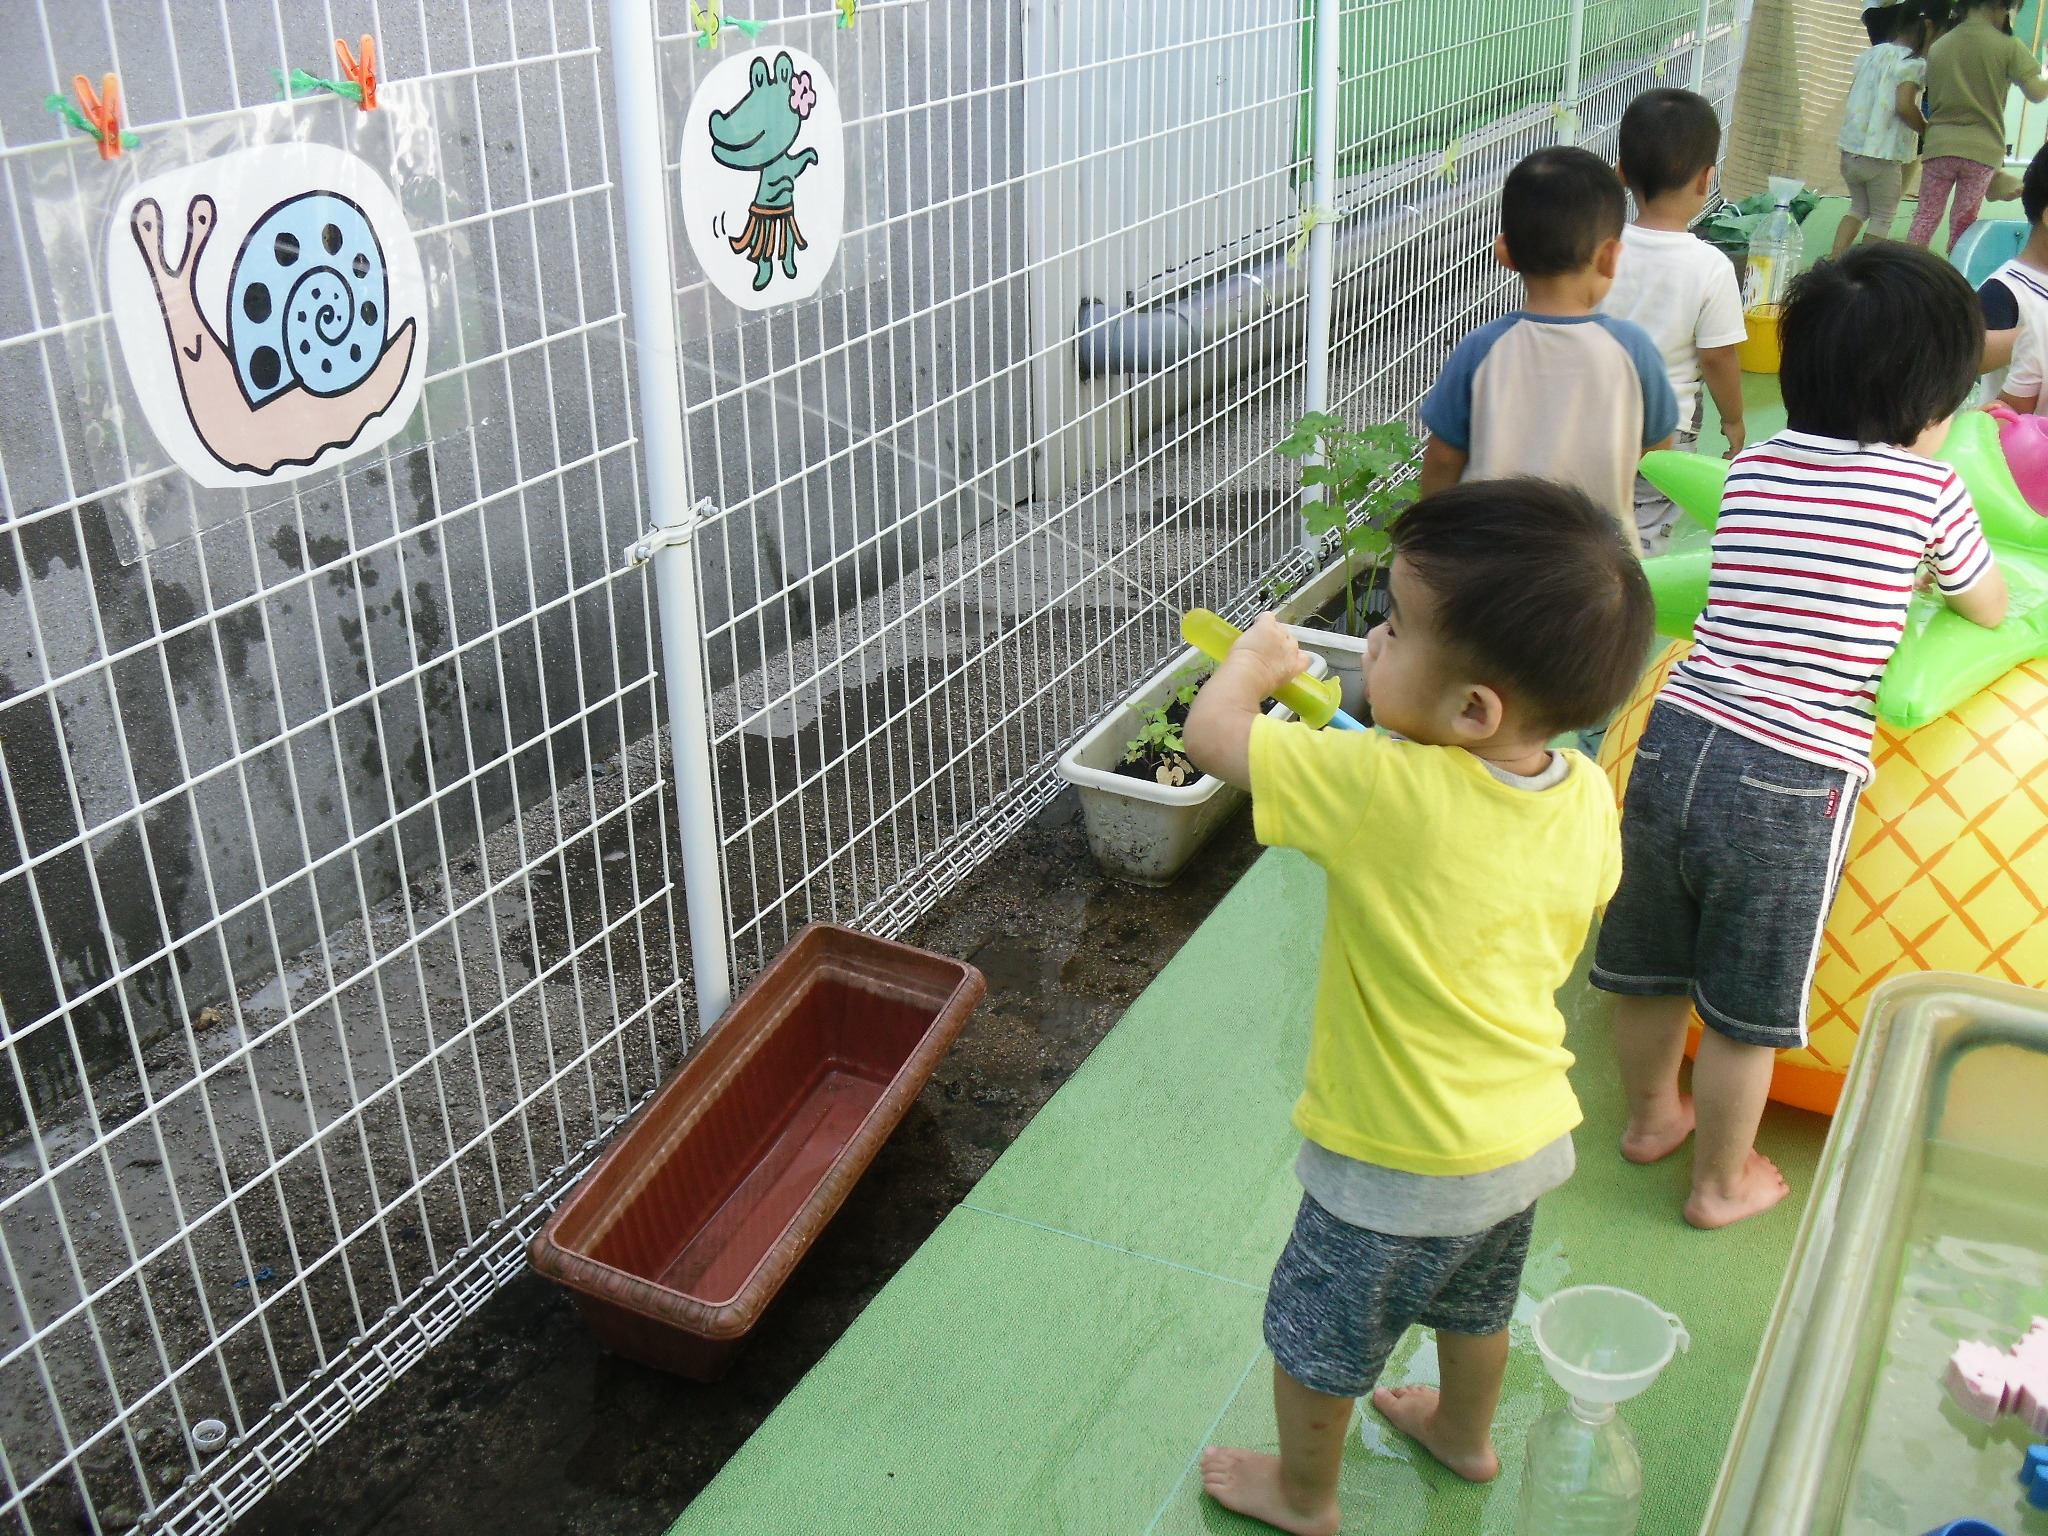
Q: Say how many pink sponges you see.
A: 1